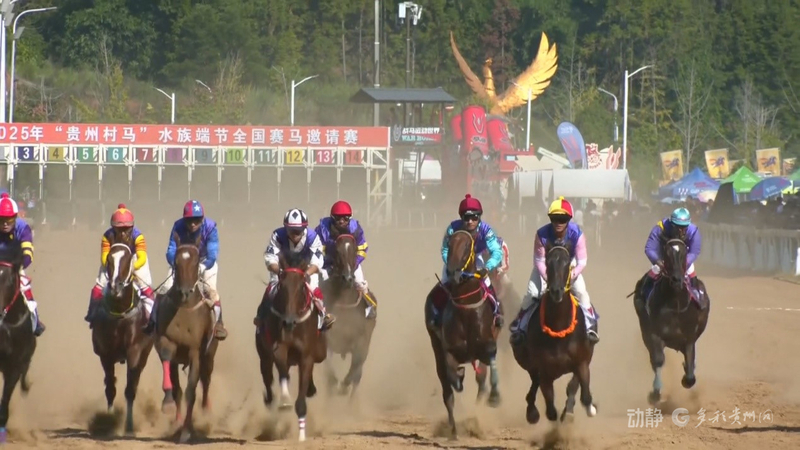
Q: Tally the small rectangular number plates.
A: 12